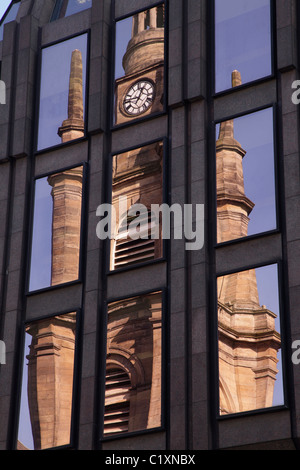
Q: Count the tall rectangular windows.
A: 9